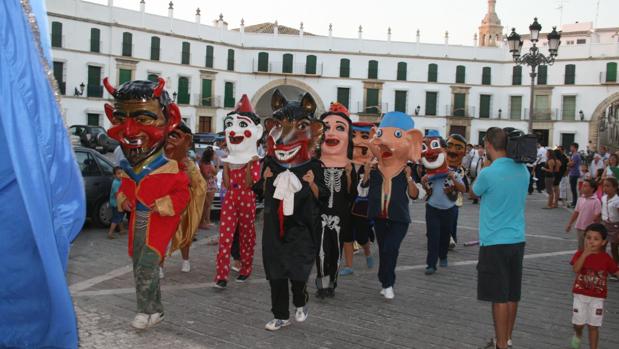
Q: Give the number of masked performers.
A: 9